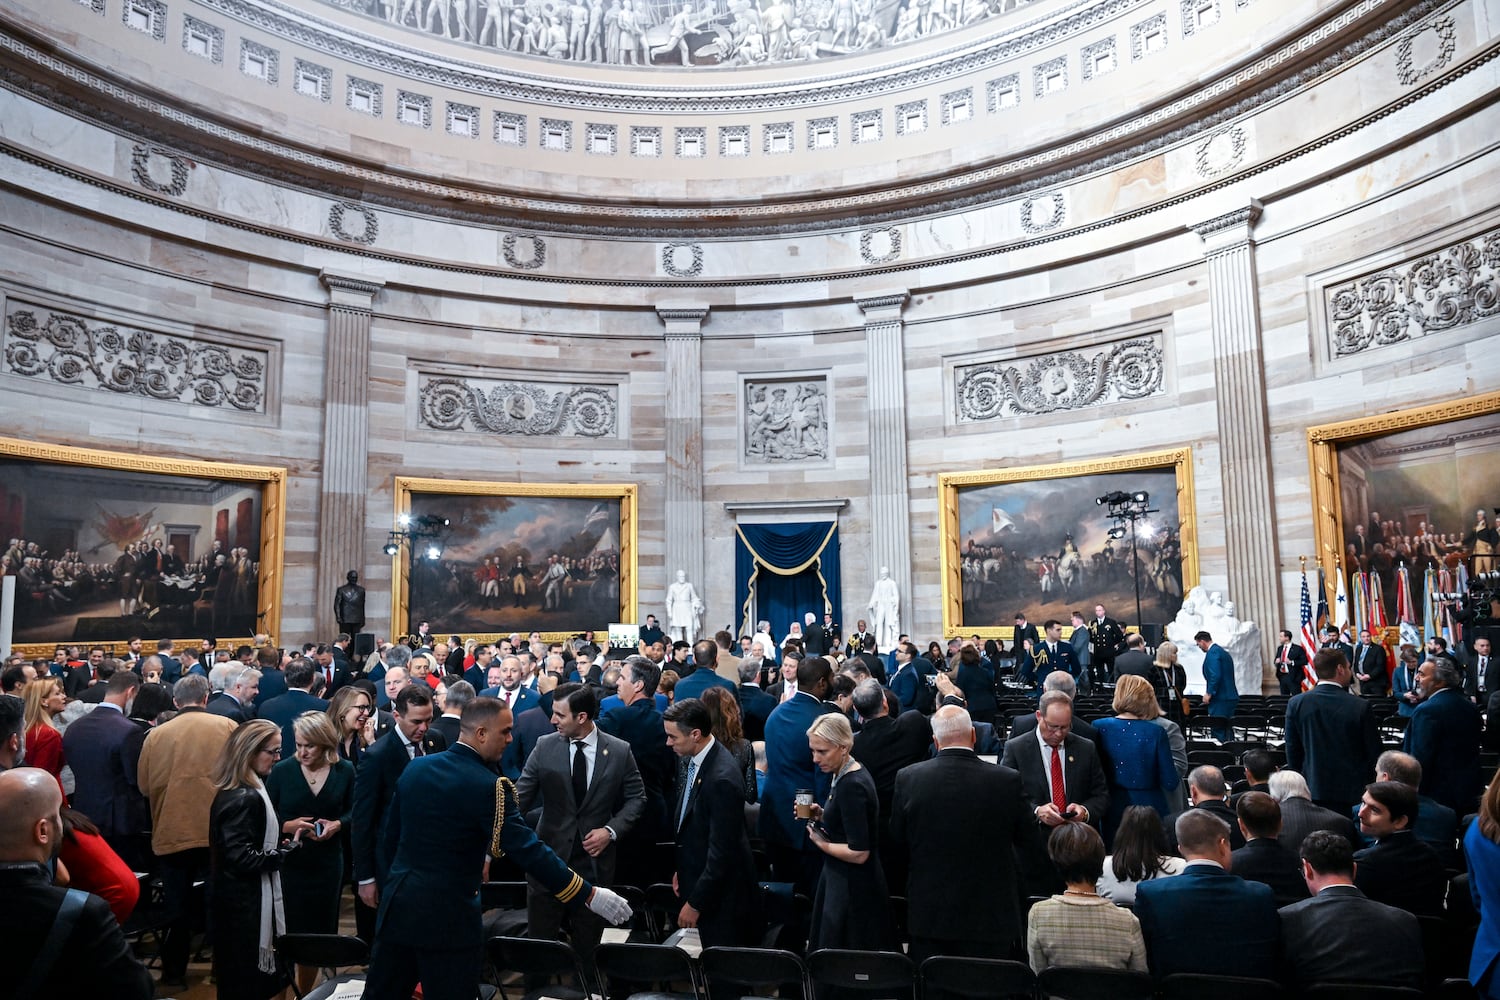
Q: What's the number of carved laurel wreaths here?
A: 8